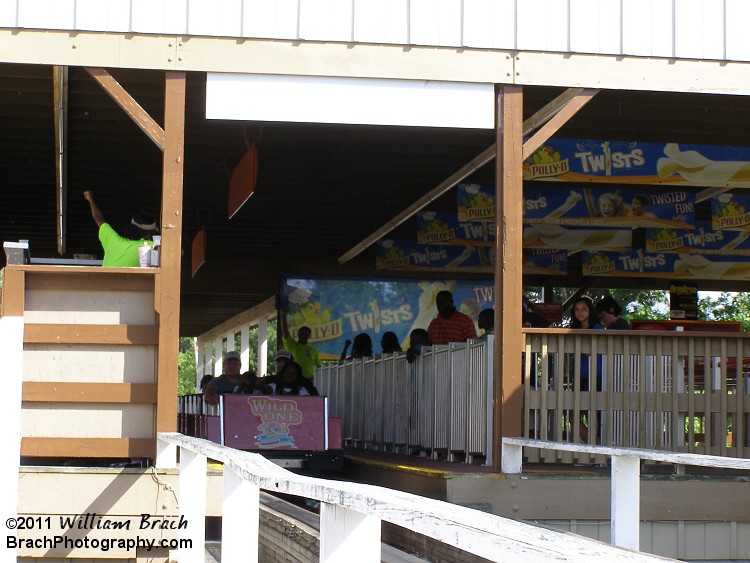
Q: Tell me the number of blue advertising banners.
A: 8